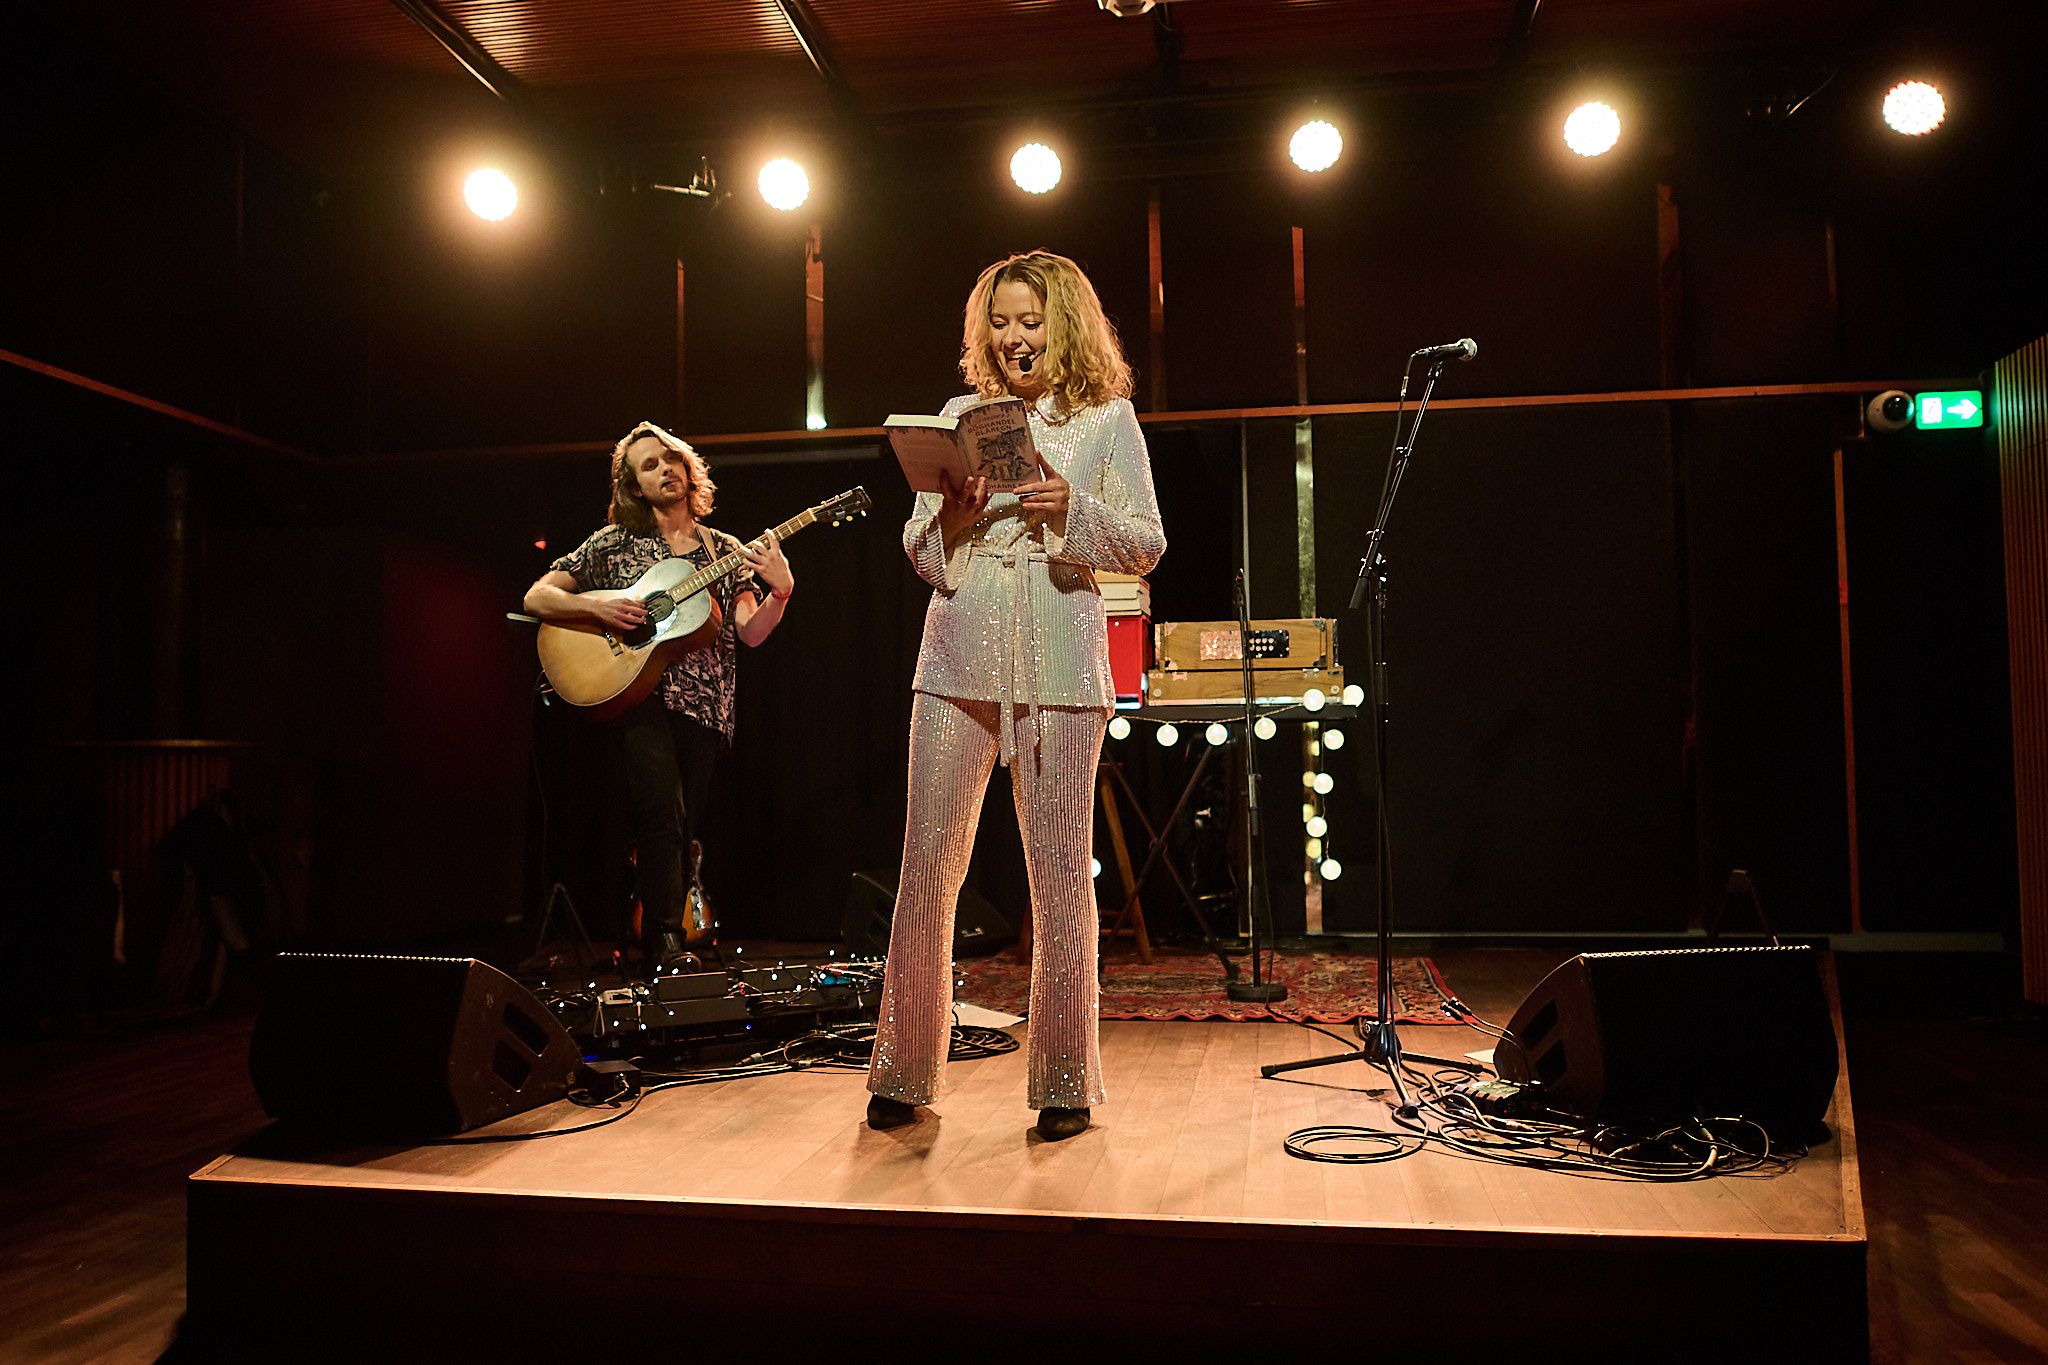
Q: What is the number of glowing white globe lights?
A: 11